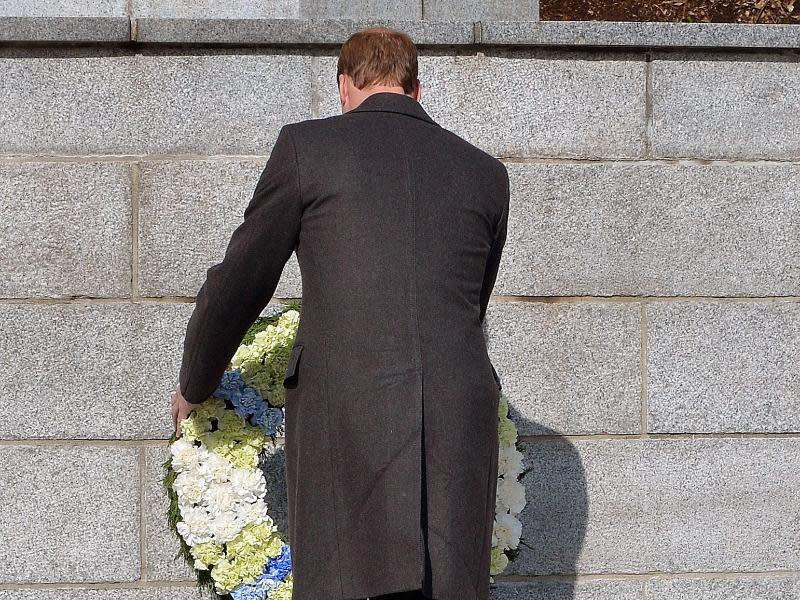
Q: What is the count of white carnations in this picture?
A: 11